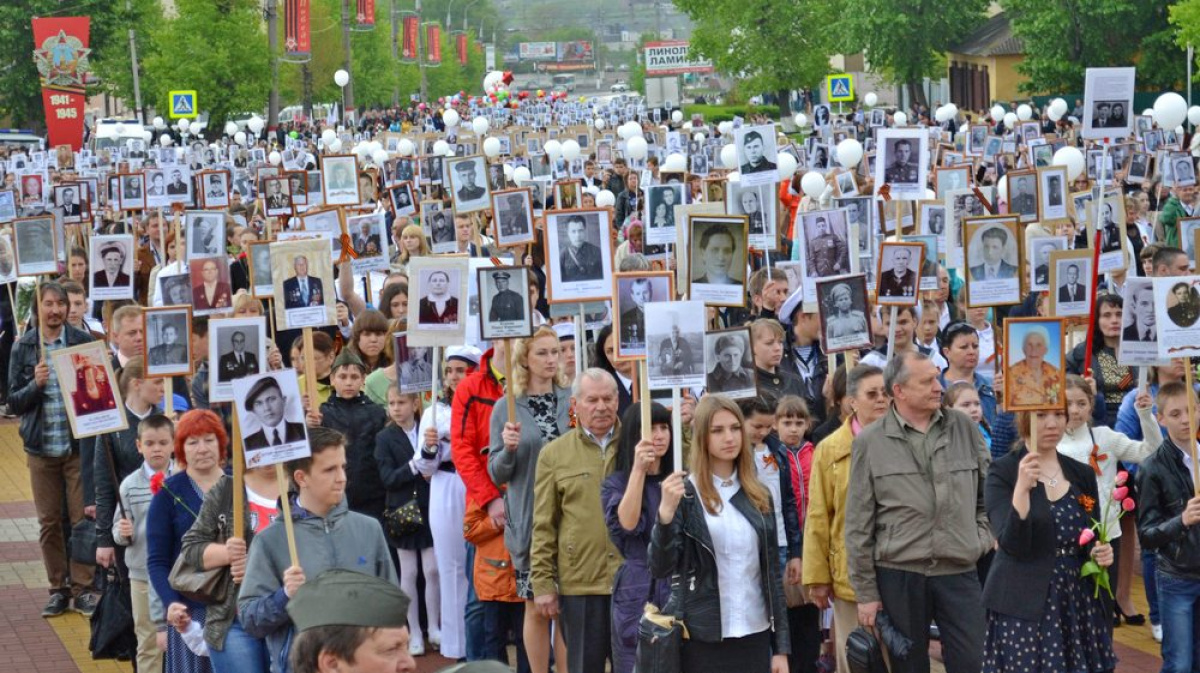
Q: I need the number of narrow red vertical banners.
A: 5